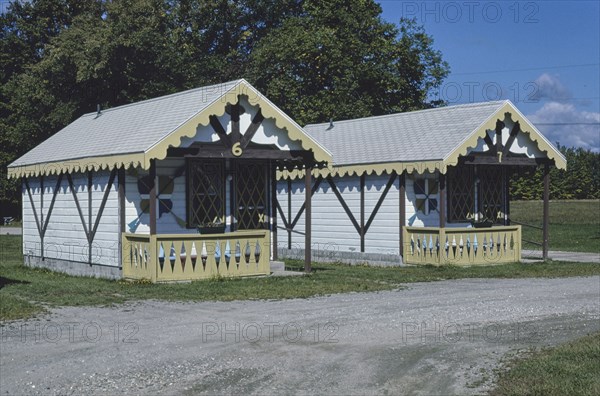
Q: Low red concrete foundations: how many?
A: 0